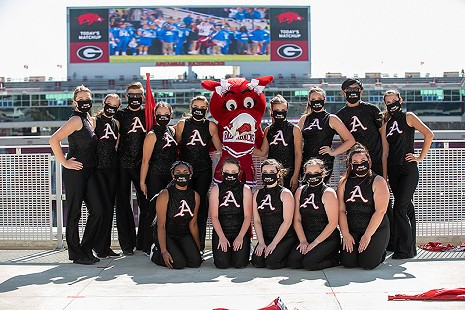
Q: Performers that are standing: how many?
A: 9